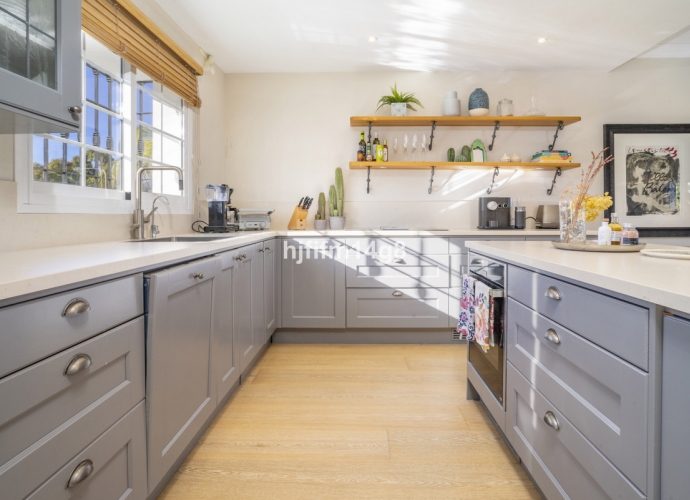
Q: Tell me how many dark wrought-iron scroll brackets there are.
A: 8